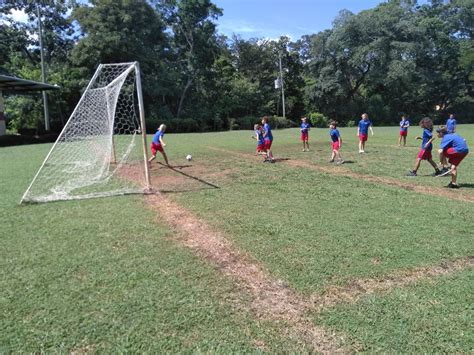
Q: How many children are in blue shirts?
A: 10